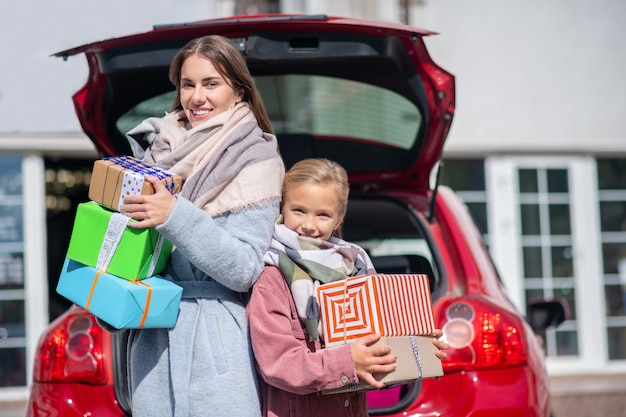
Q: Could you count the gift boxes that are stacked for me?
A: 5